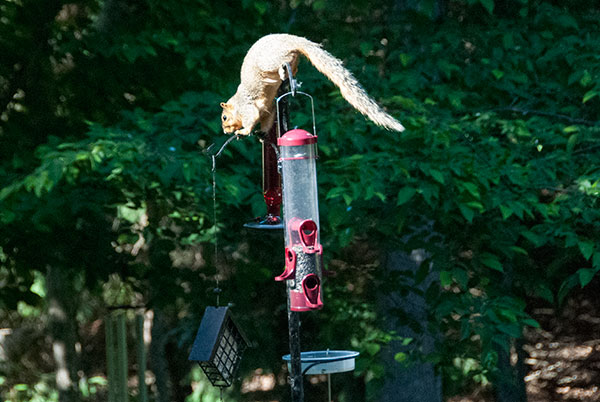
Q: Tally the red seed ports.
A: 3